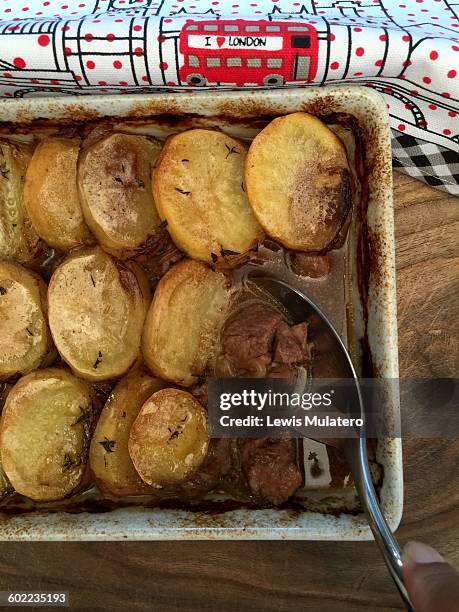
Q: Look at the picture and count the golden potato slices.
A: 11